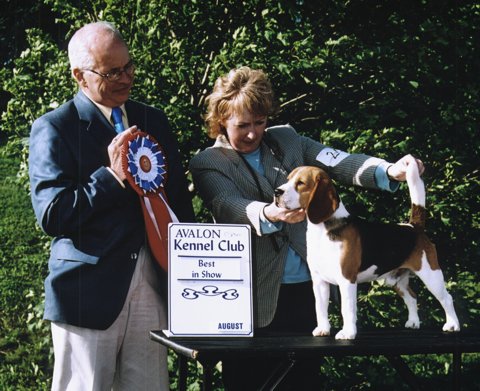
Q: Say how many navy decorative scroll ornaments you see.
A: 1